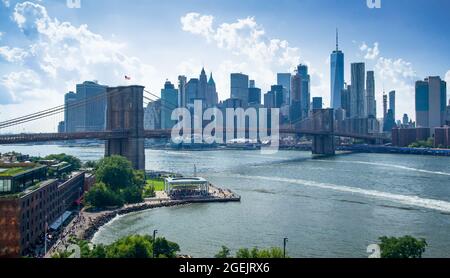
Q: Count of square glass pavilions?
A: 1